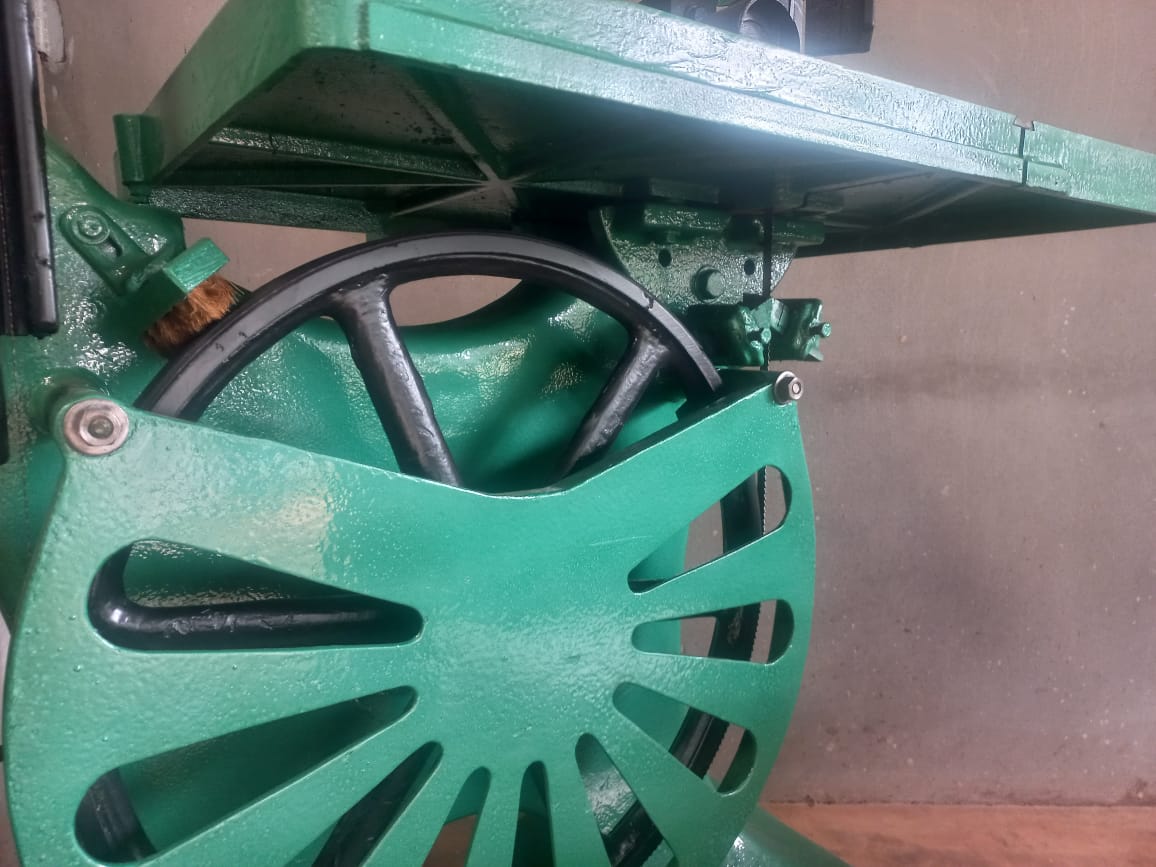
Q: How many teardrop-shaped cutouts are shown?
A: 9